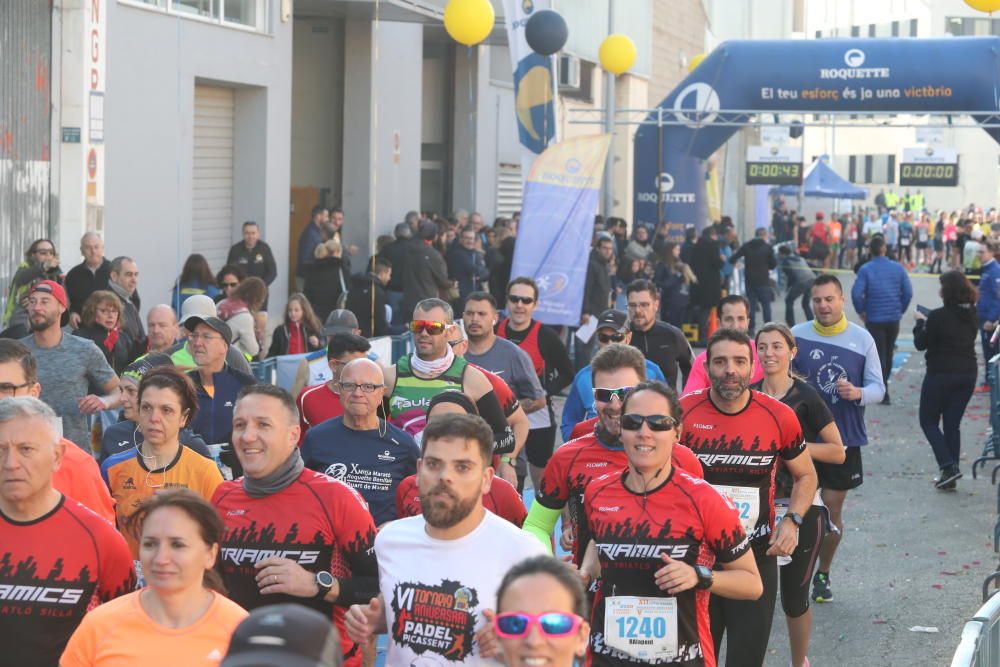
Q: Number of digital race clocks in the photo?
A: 2